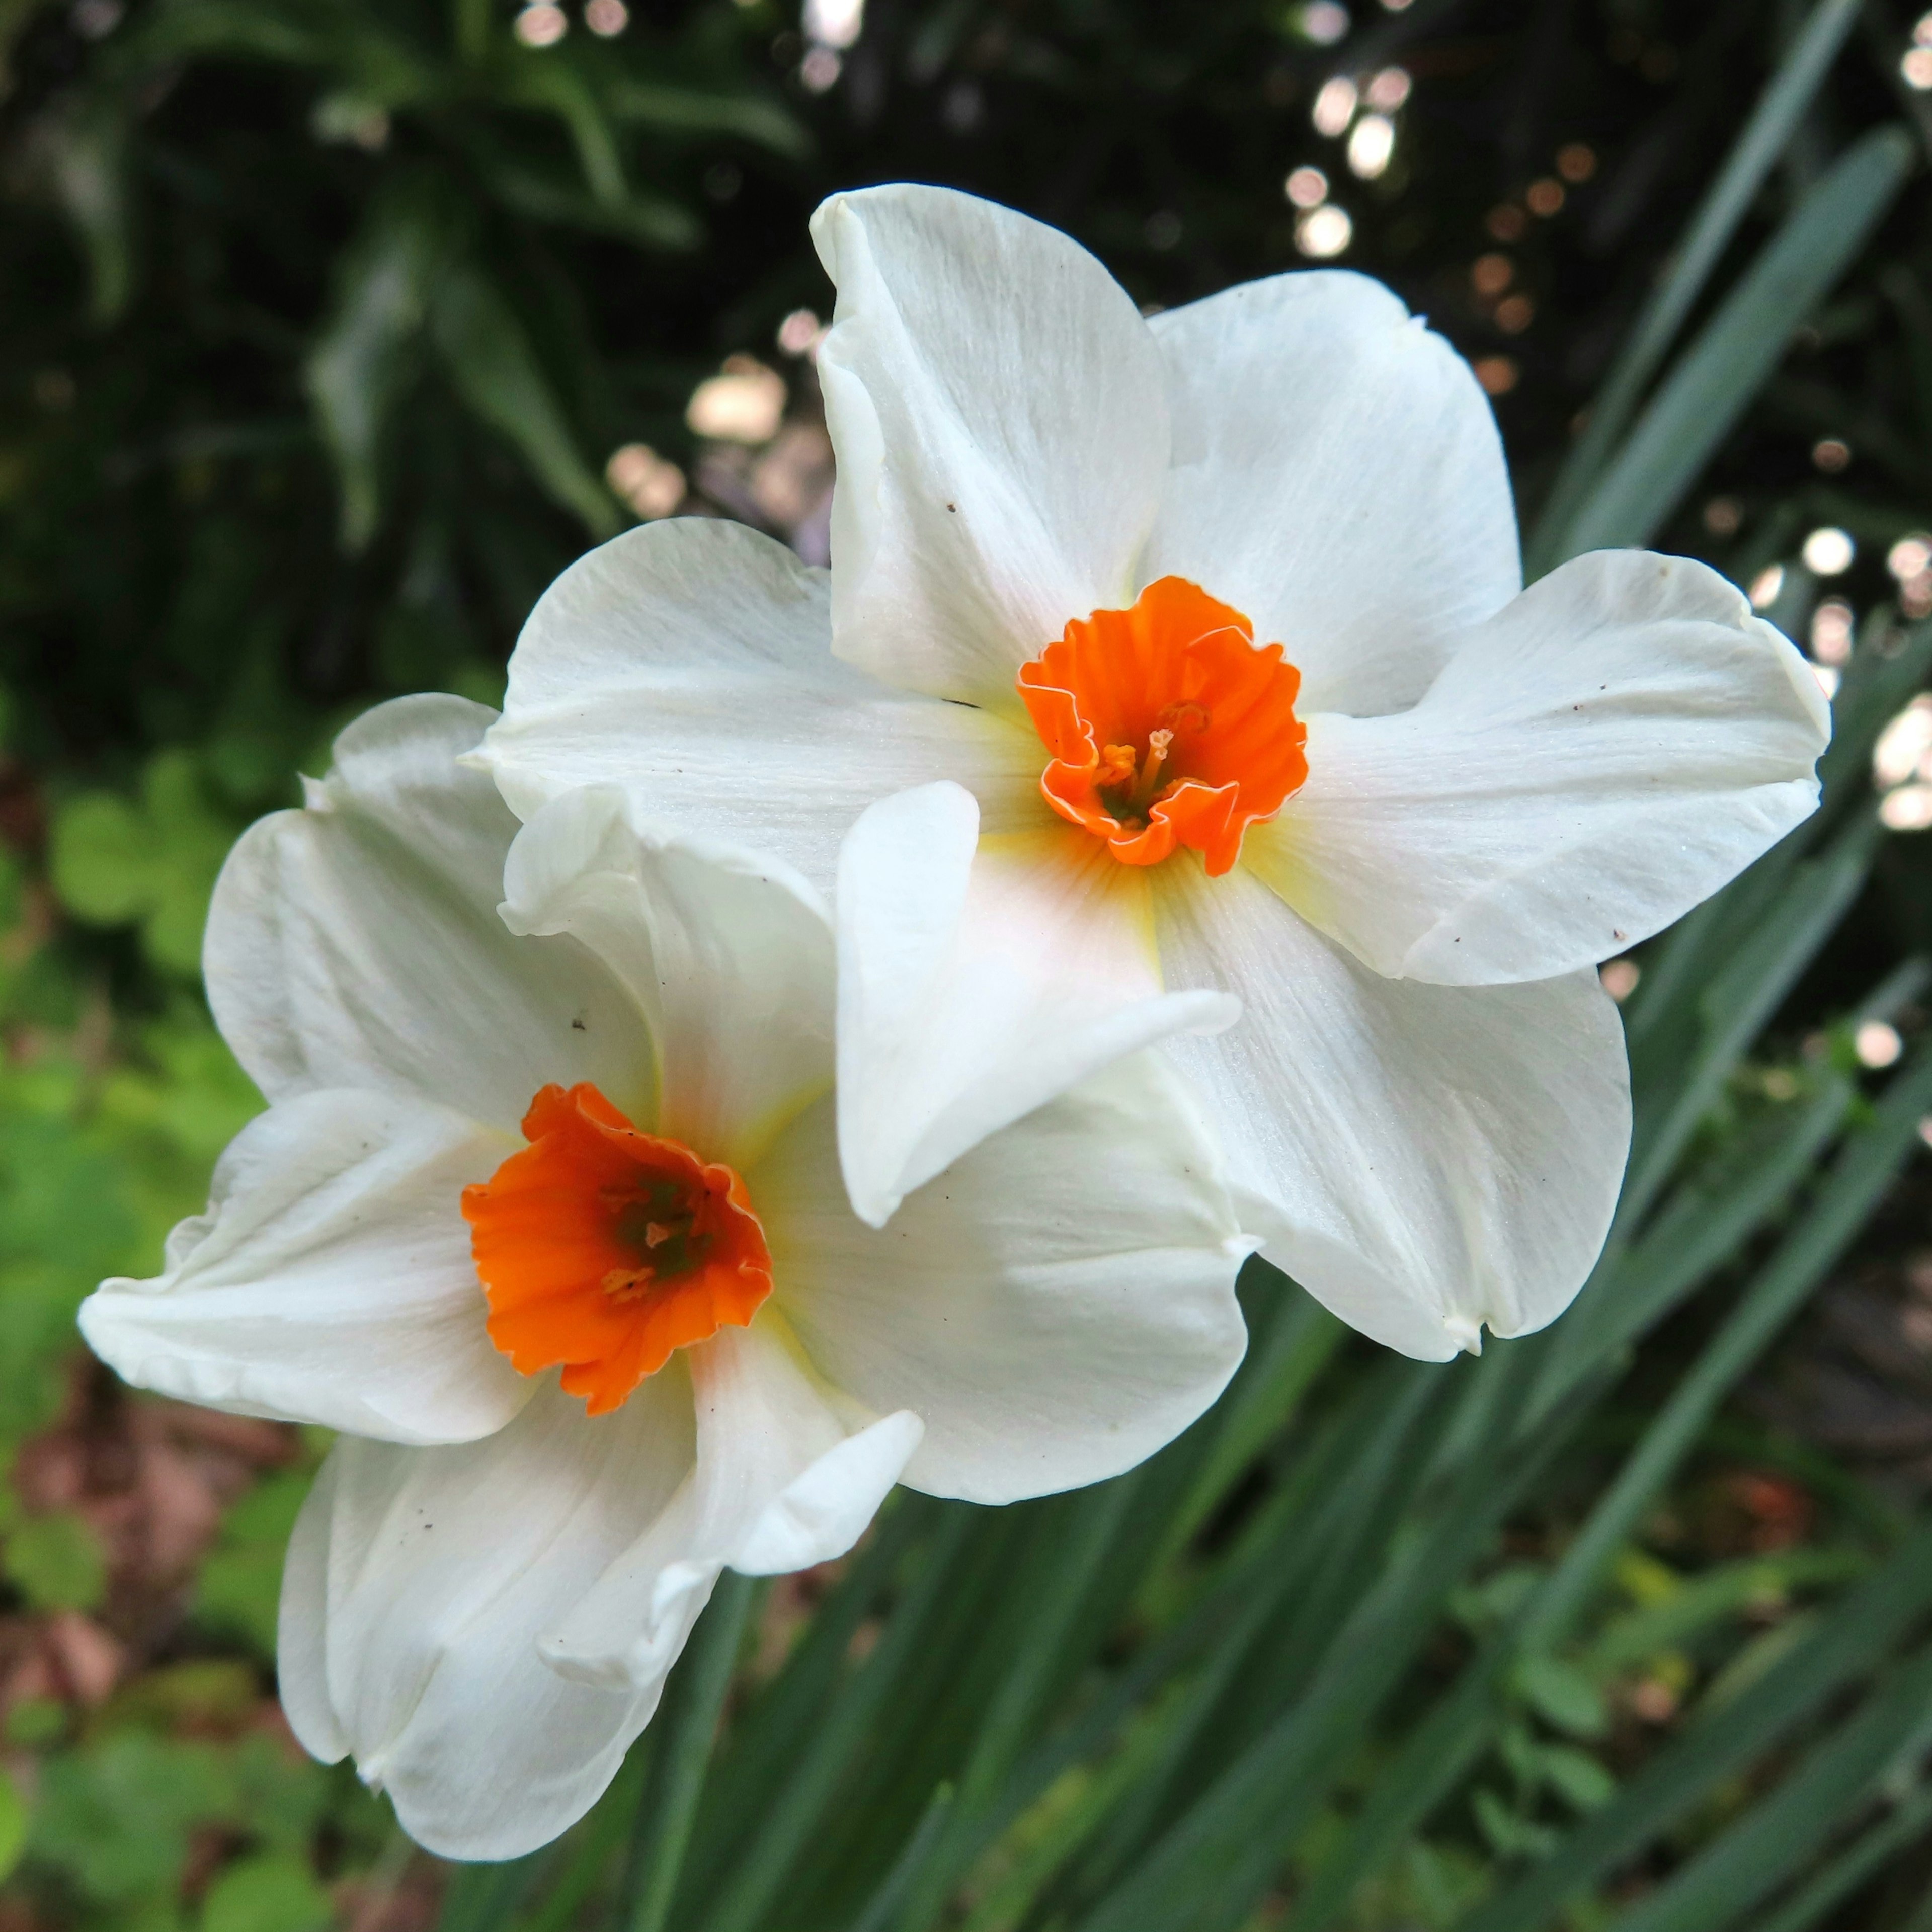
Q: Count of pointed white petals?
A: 12